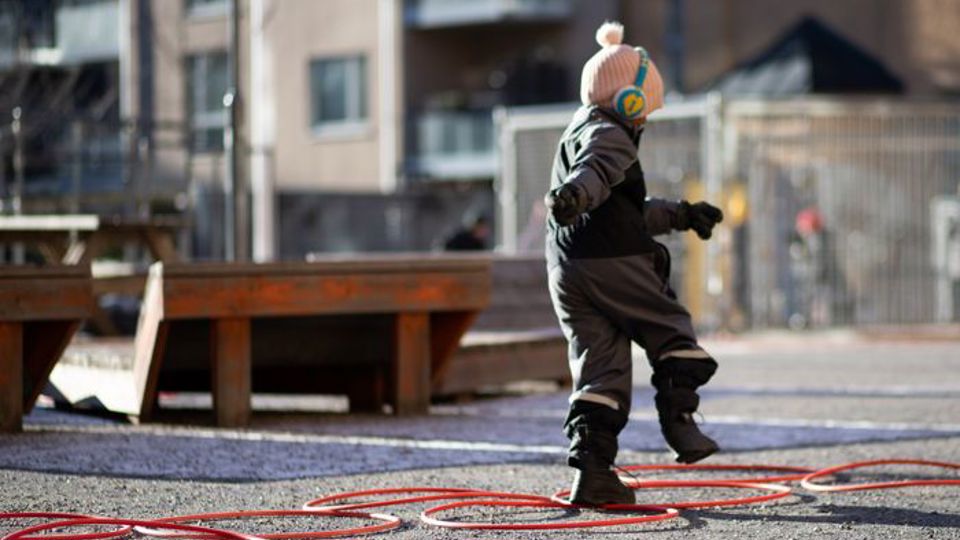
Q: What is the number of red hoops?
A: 8